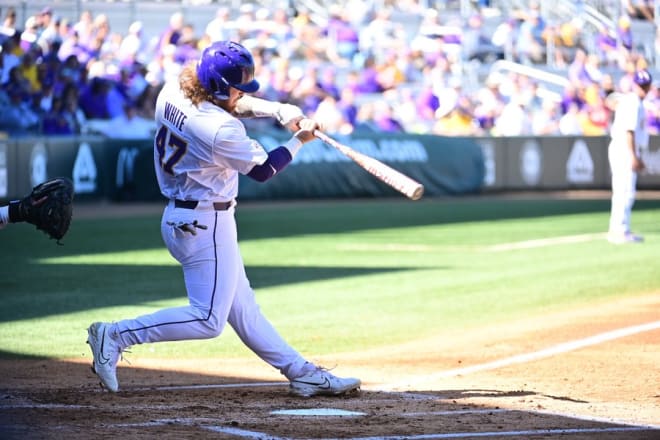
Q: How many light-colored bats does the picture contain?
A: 1